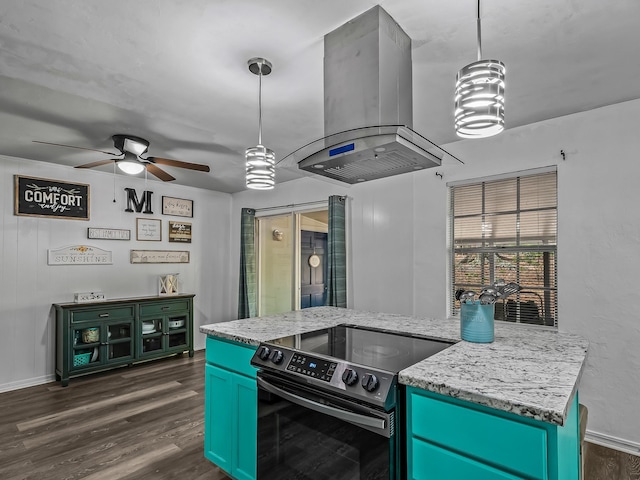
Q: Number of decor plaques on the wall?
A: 7